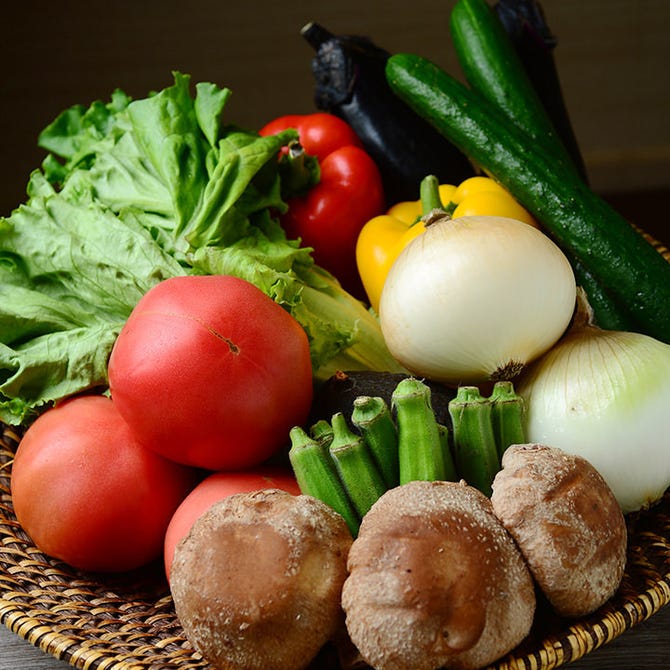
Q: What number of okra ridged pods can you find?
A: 8